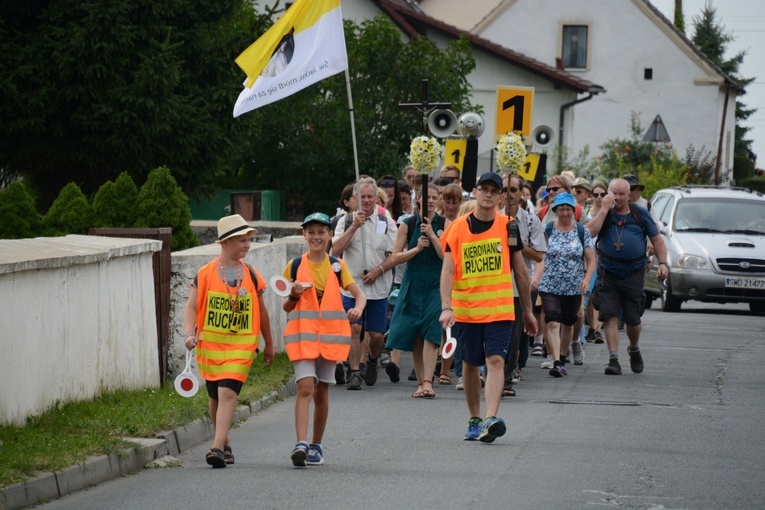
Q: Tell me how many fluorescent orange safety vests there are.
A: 3